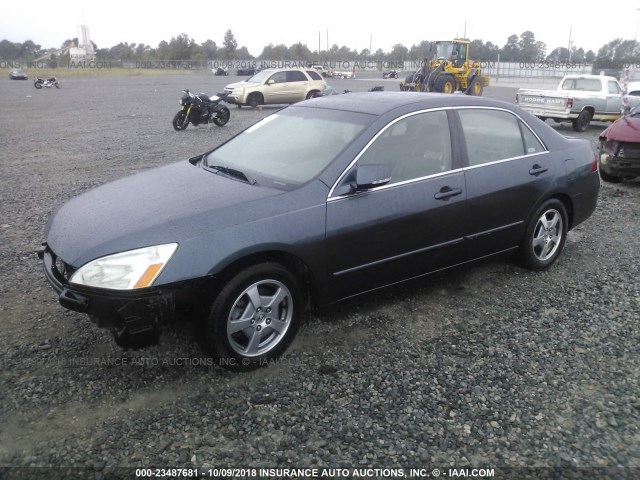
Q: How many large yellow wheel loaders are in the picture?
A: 1